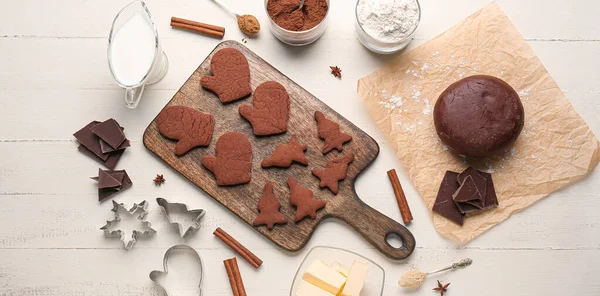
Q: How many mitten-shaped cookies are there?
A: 4